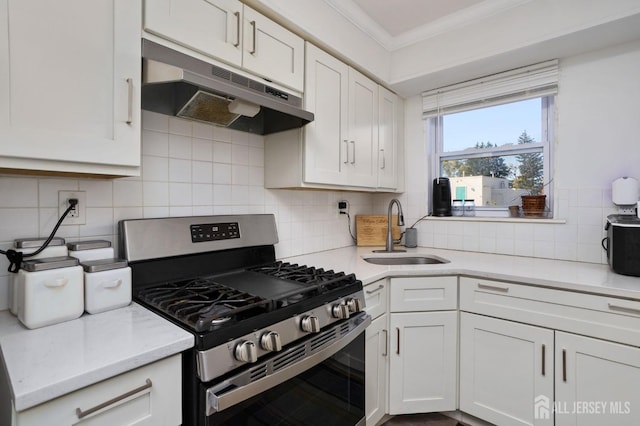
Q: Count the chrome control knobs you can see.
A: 5